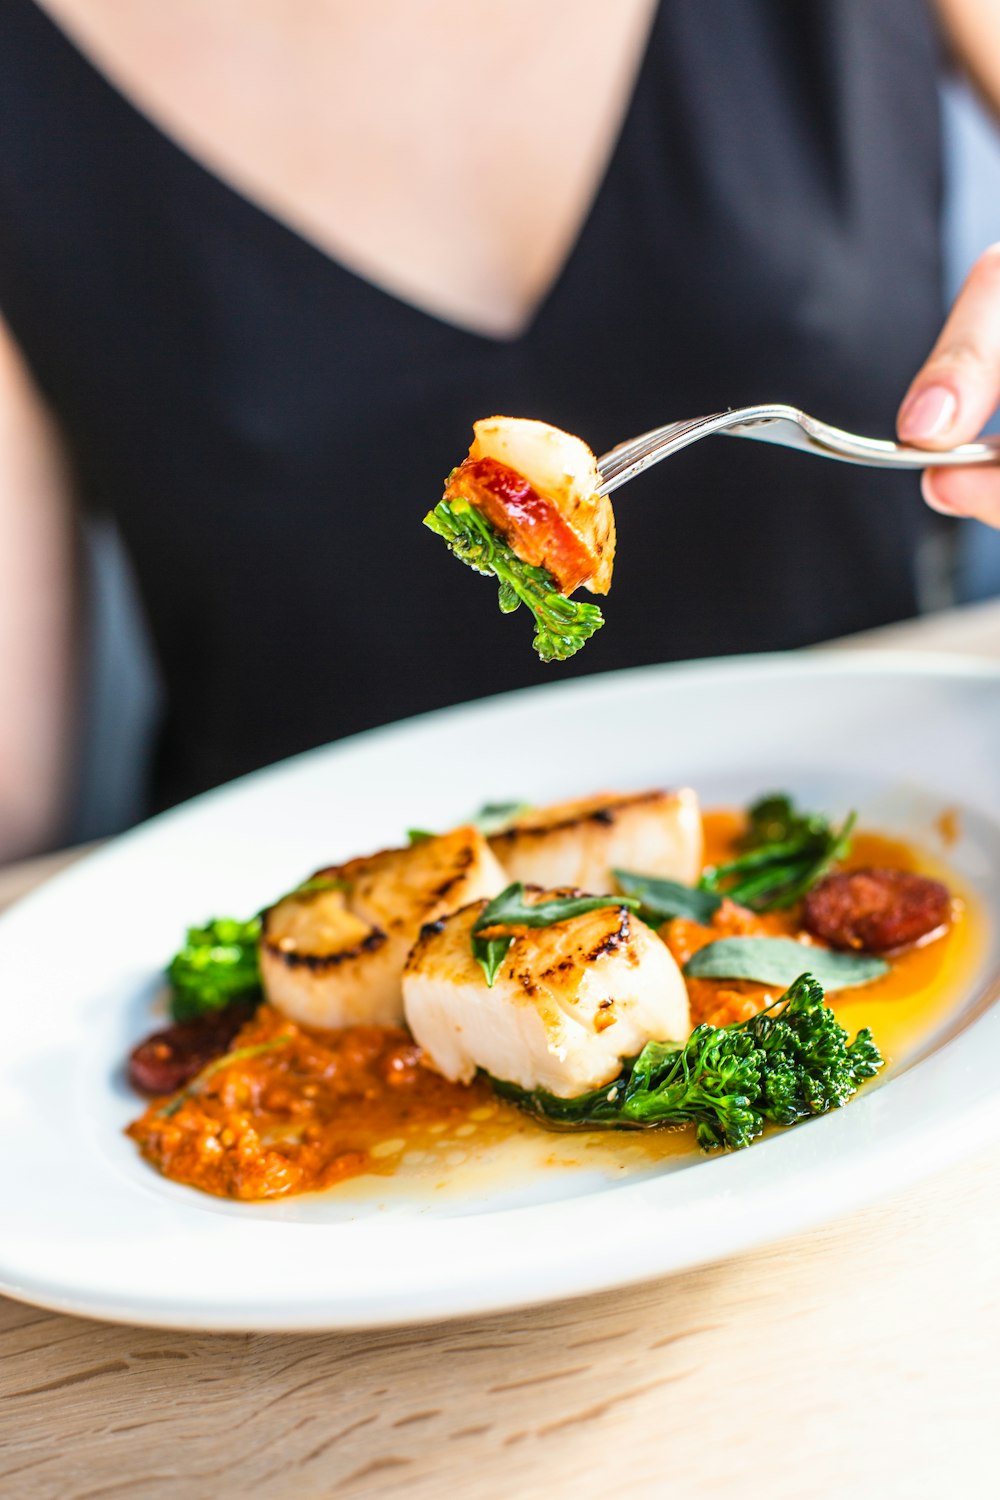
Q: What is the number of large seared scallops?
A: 3